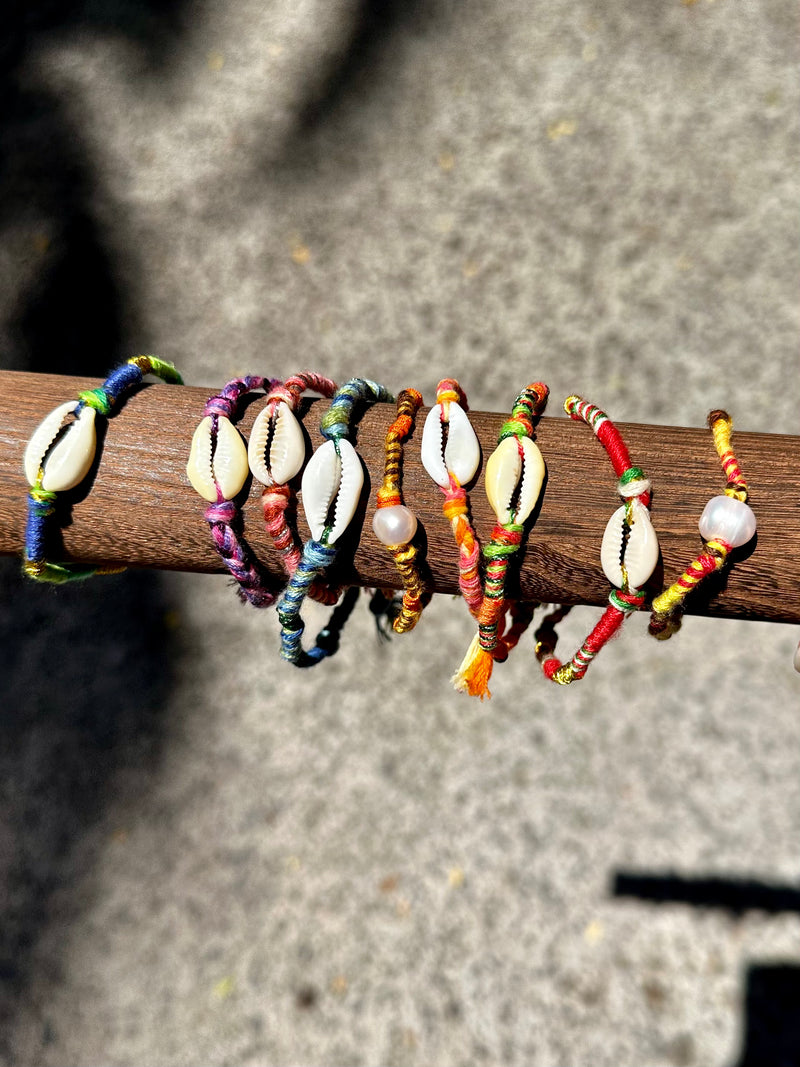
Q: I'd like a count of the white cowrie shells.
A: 7